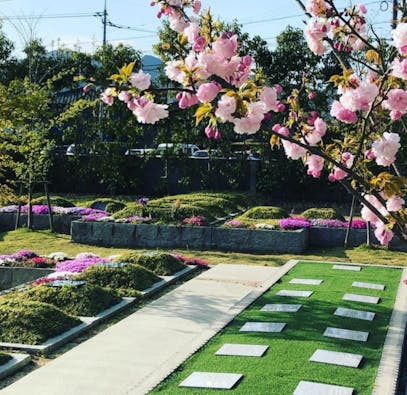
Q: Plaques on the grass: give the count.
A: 13